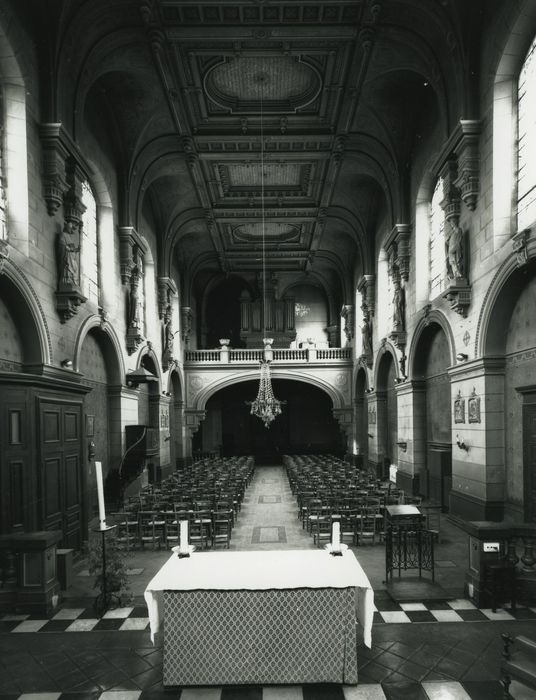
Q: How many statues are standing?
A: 6